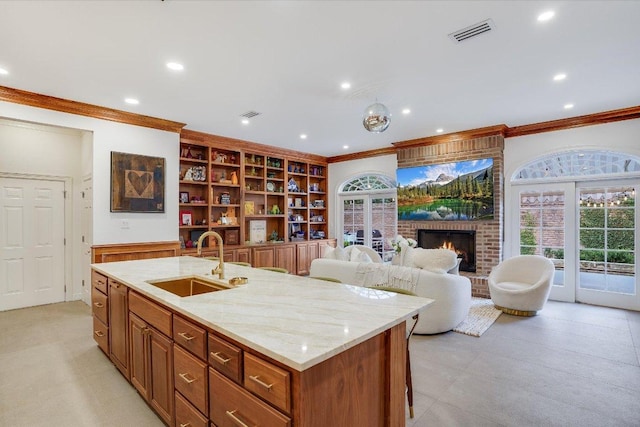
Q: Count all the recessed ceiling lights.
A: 12